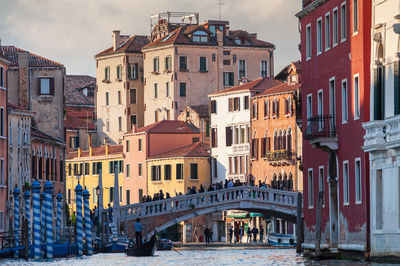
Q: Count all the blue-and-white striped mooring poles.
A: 8